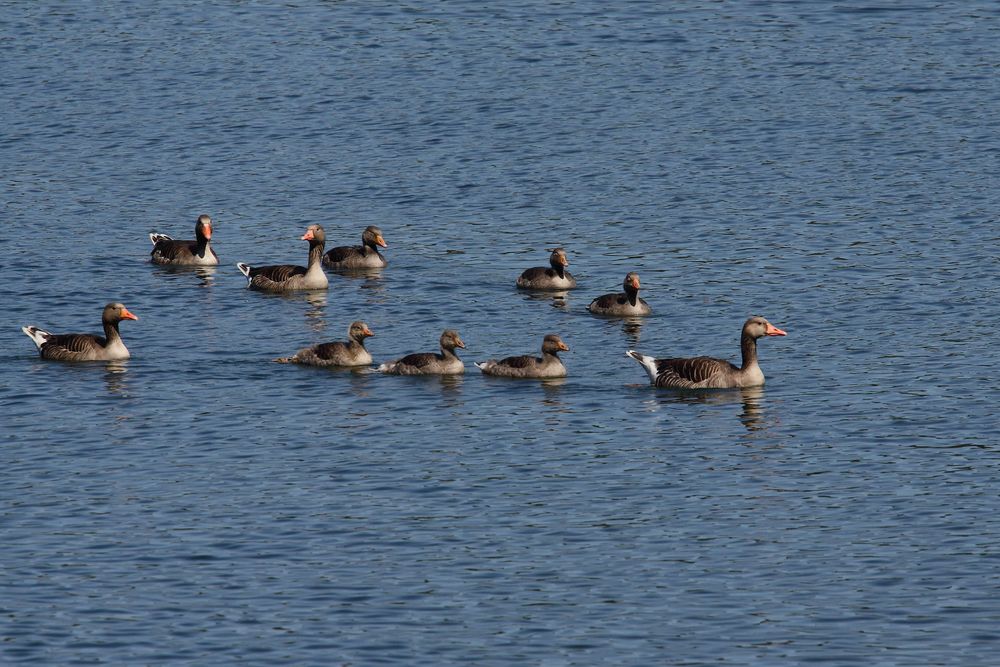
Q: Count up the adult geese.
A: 4